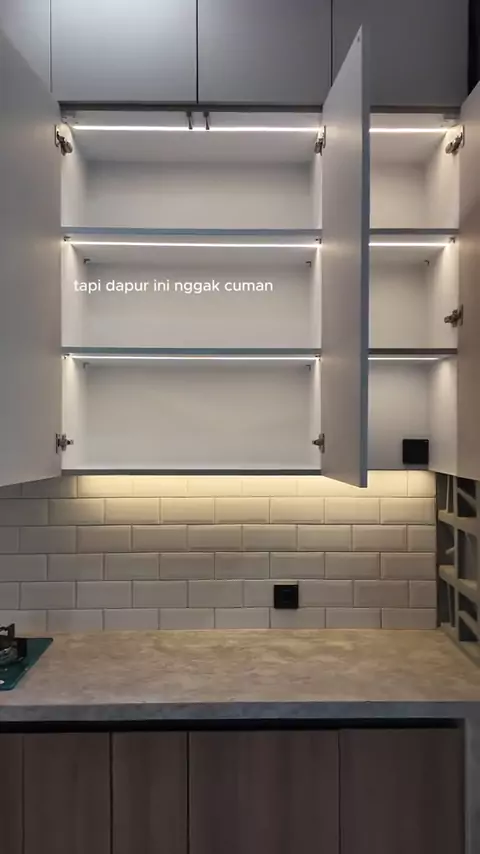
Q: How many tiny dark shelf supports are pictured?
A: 10